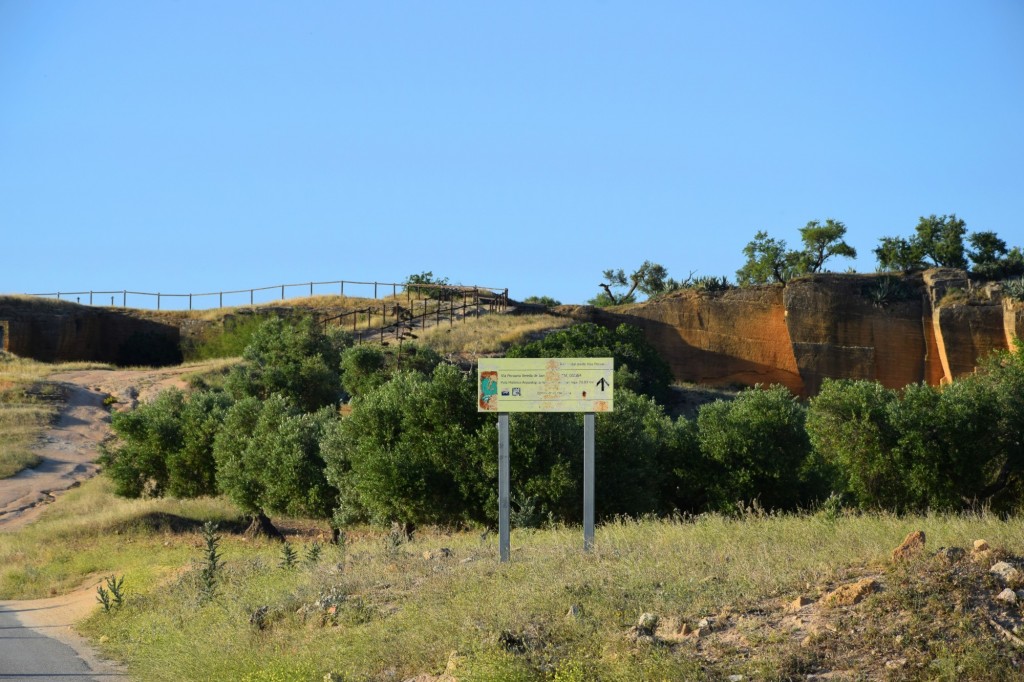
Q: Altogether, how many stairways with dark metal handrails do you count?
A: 1